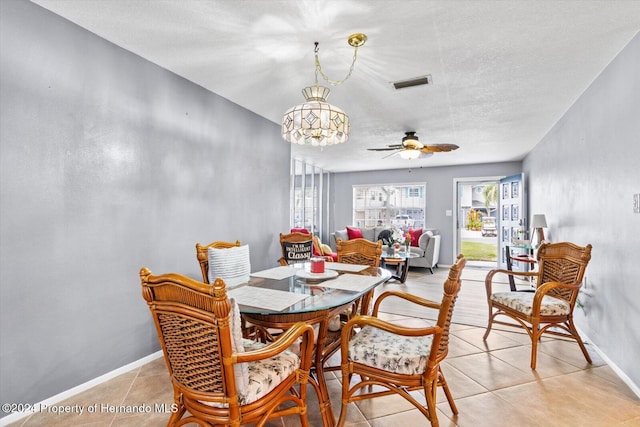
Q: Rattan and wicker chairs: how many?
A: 6